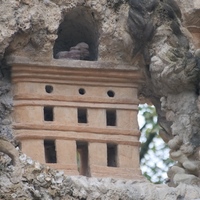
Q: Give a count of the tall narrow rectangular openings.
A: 6